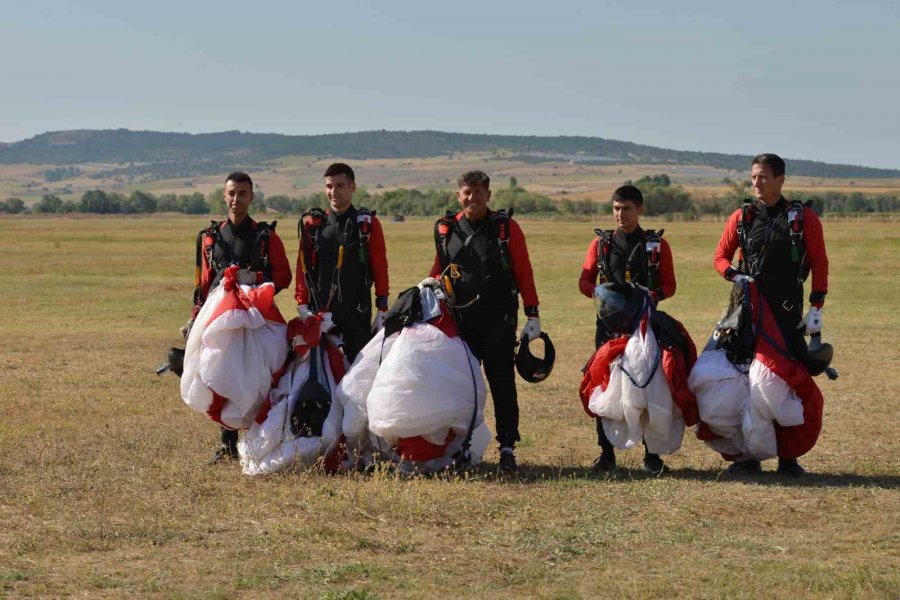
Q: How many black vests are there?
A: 5